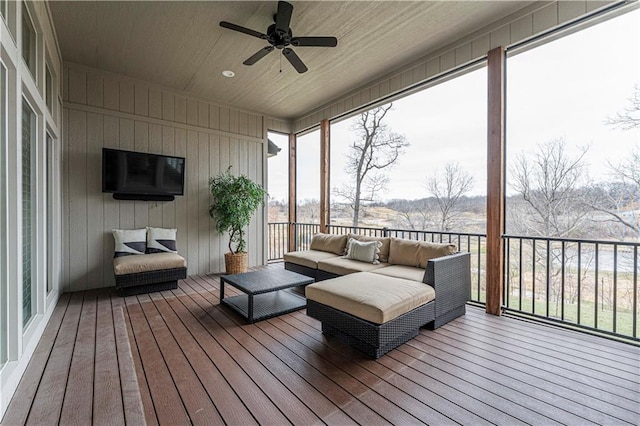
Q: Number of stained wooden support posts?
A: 3